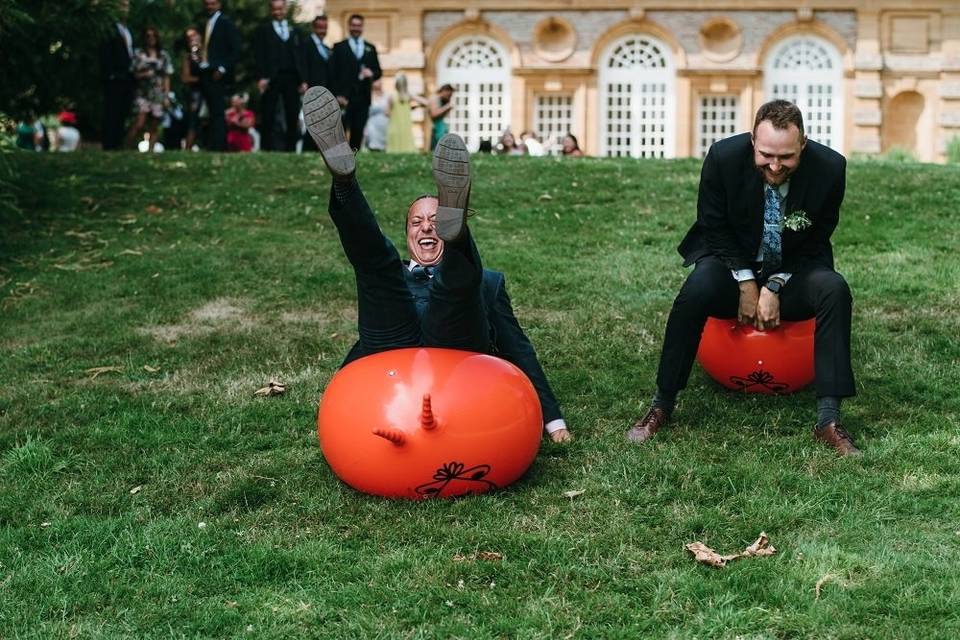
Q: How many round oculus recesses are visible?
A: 2